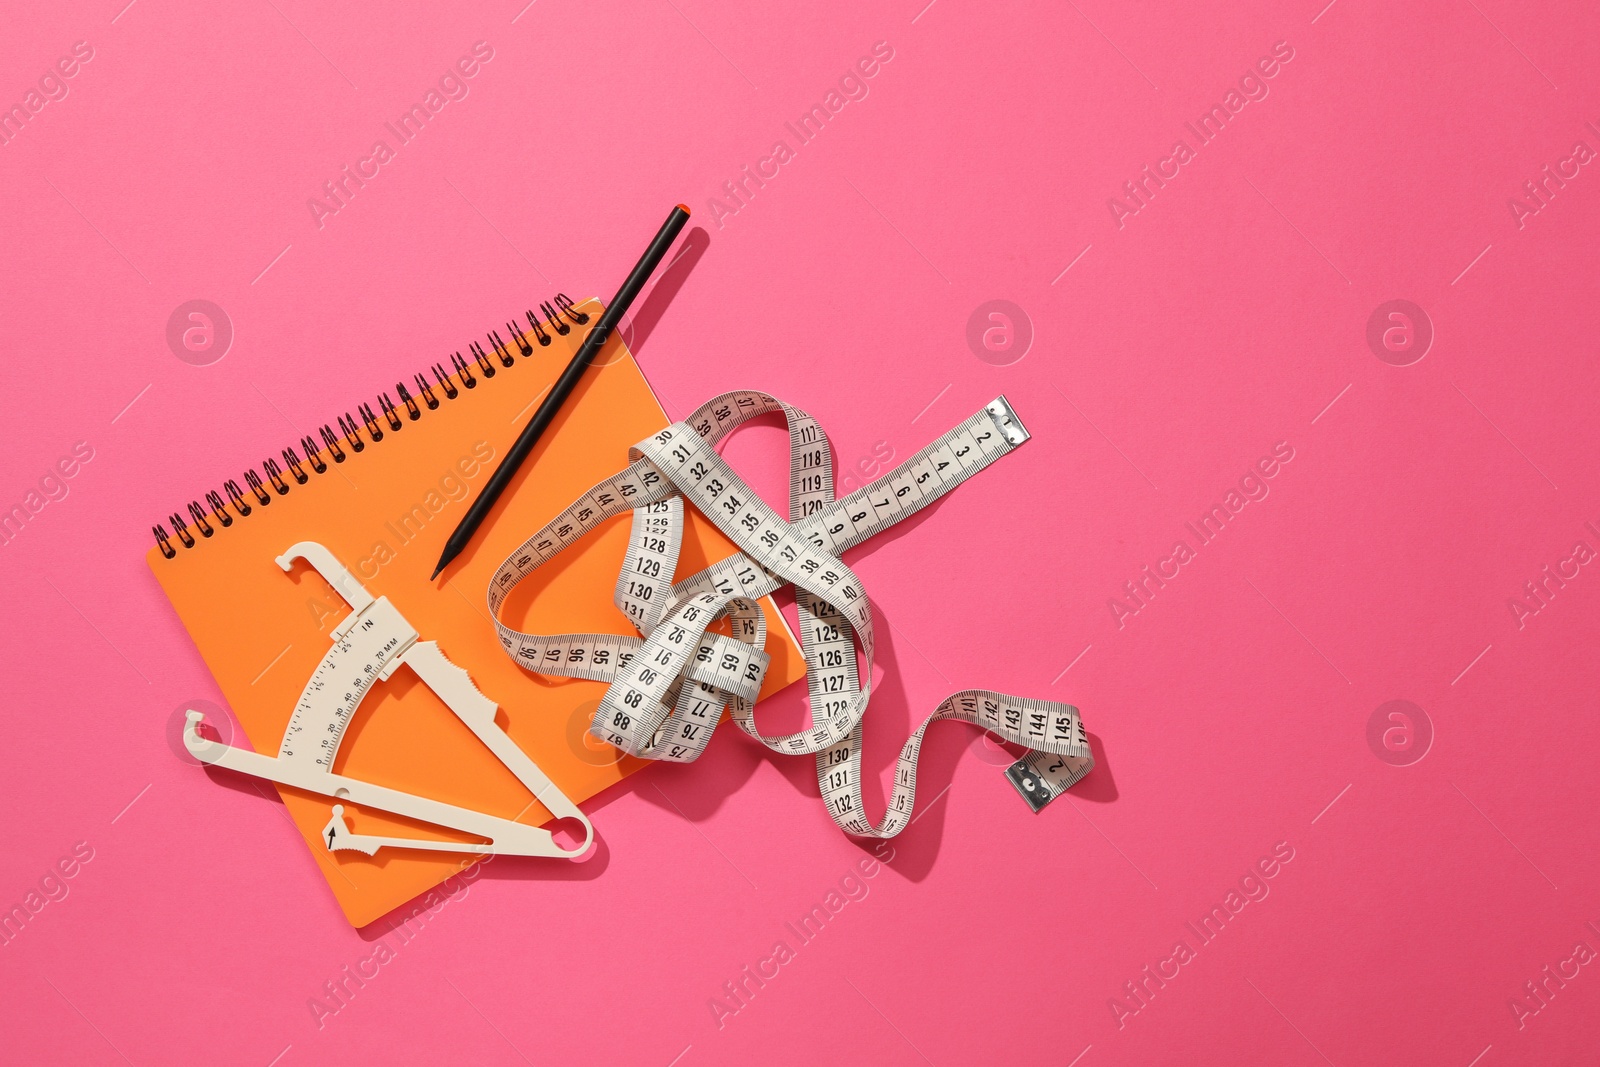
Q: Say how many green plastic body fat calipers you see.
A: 0